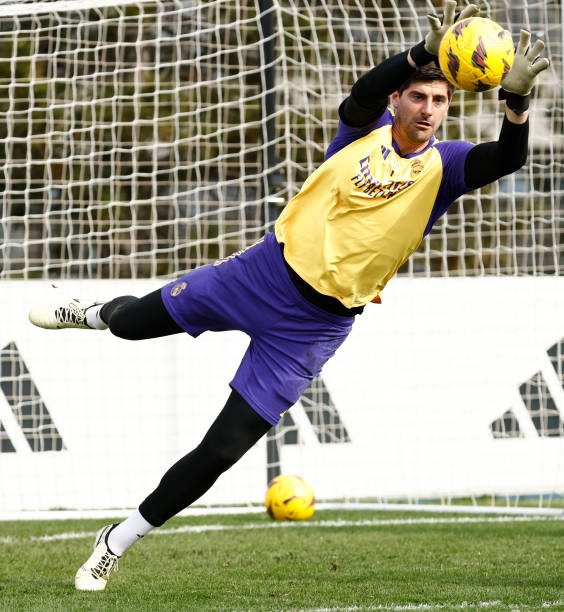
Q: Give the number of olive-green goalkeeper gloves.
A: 2